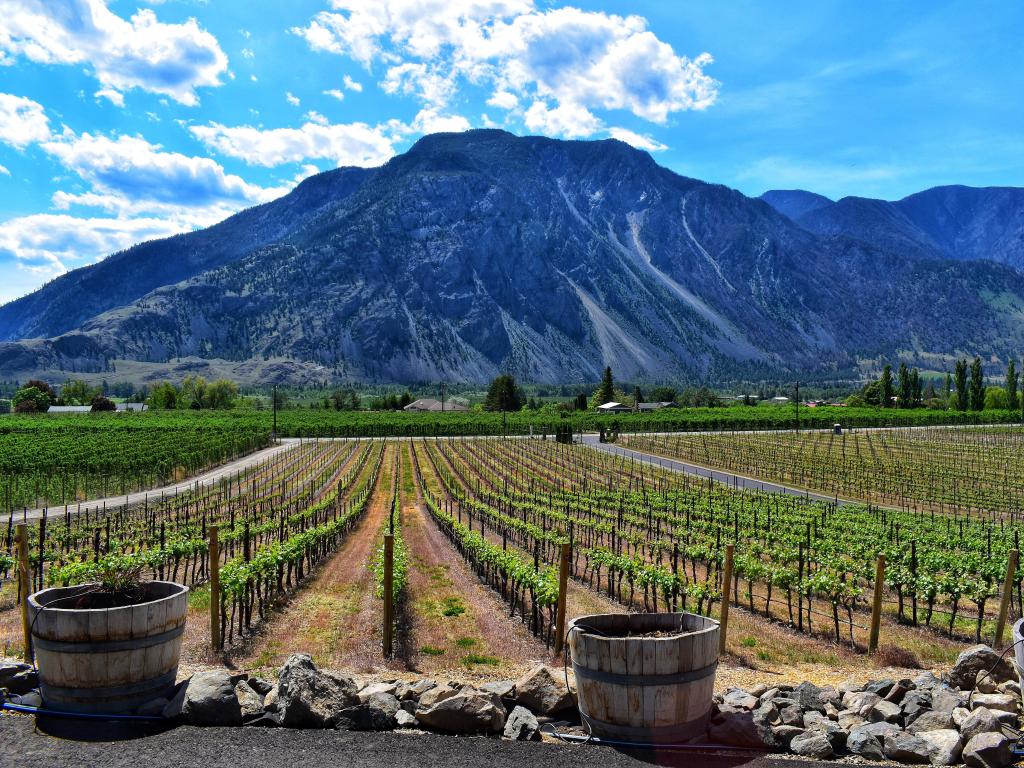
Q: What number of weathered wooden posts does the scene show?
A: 7